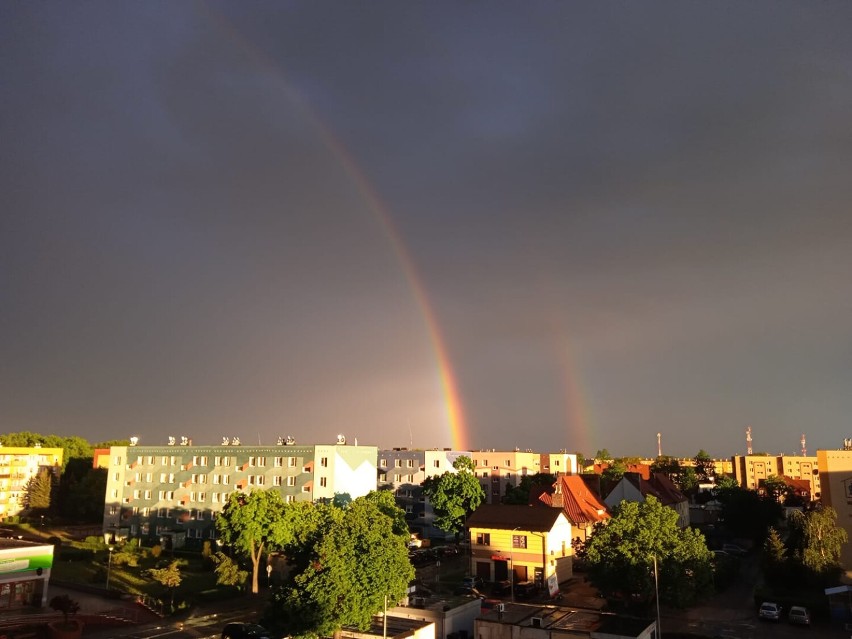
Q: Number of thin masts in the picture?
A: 3